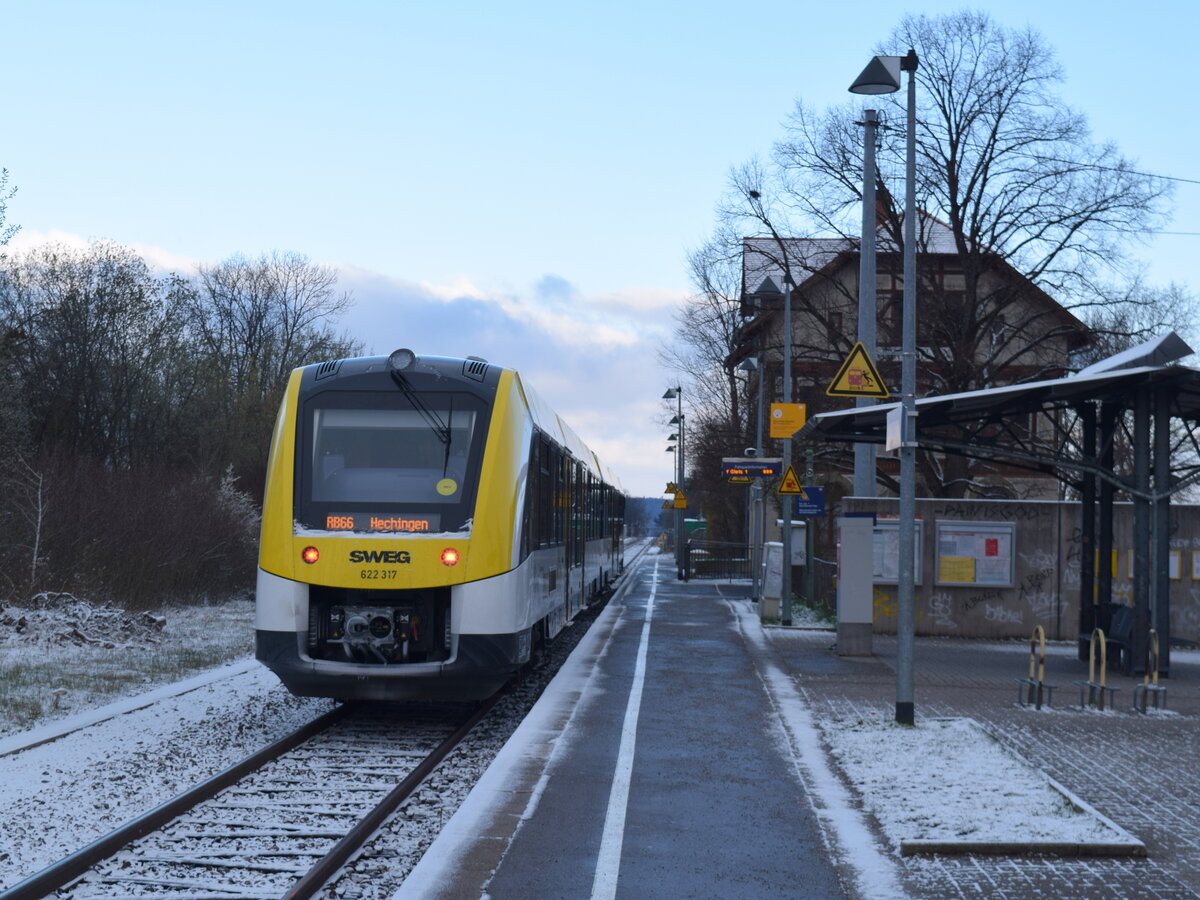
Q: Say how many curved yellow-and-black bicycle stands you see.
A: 3